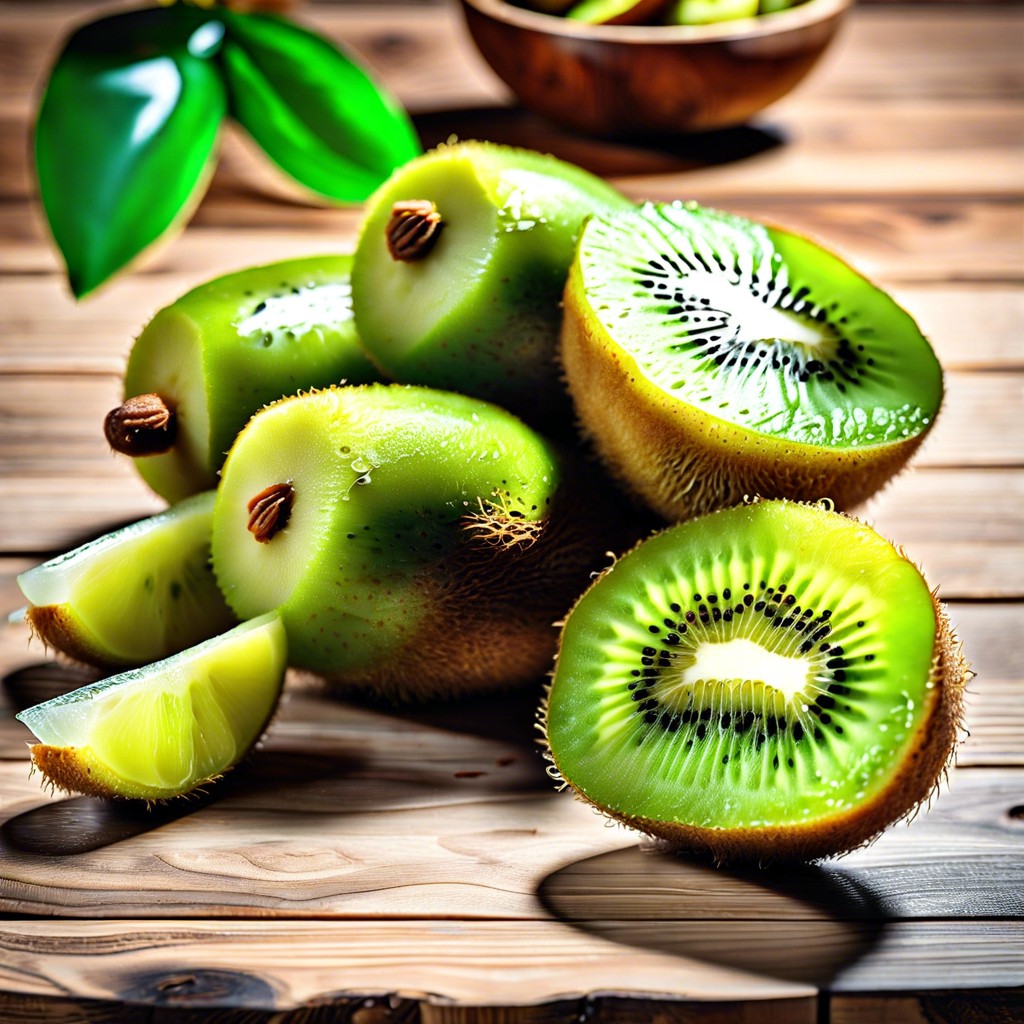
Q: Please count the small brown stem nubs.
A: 3